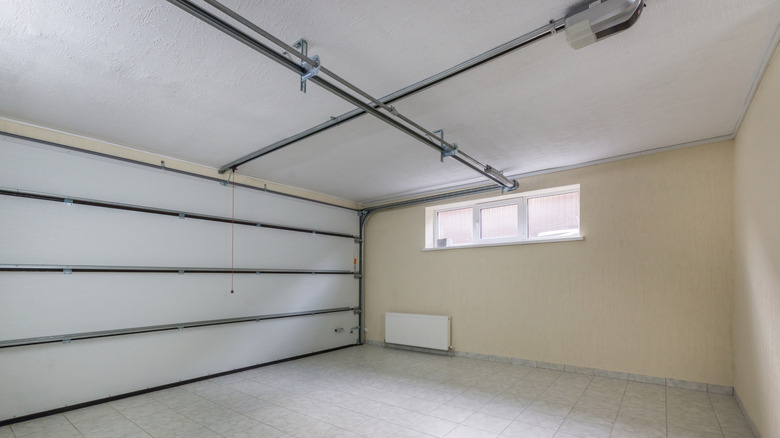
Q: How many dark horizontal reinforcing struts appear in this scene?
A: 3